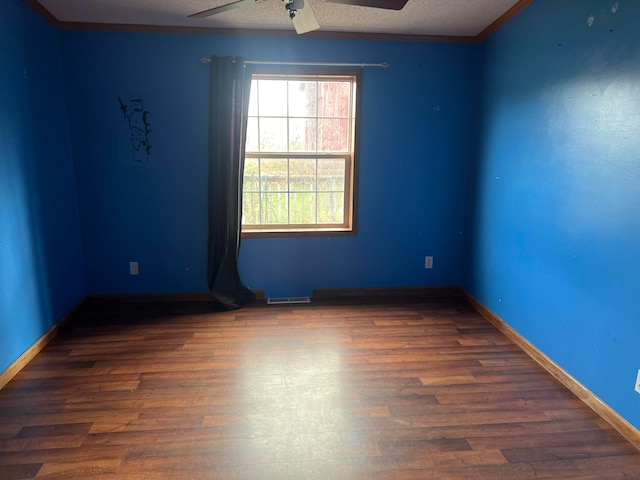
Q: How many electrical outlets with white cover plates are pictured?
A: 3